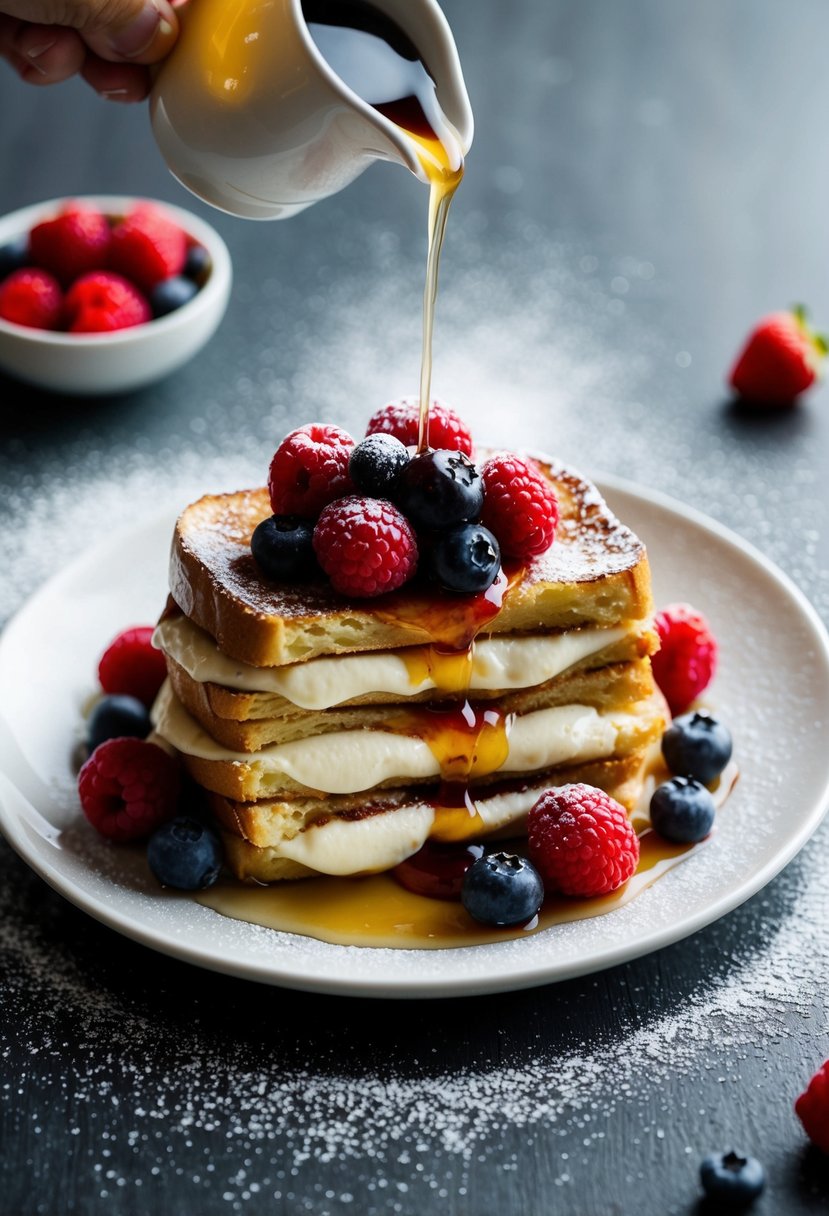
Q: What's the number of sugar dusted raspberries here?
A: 5